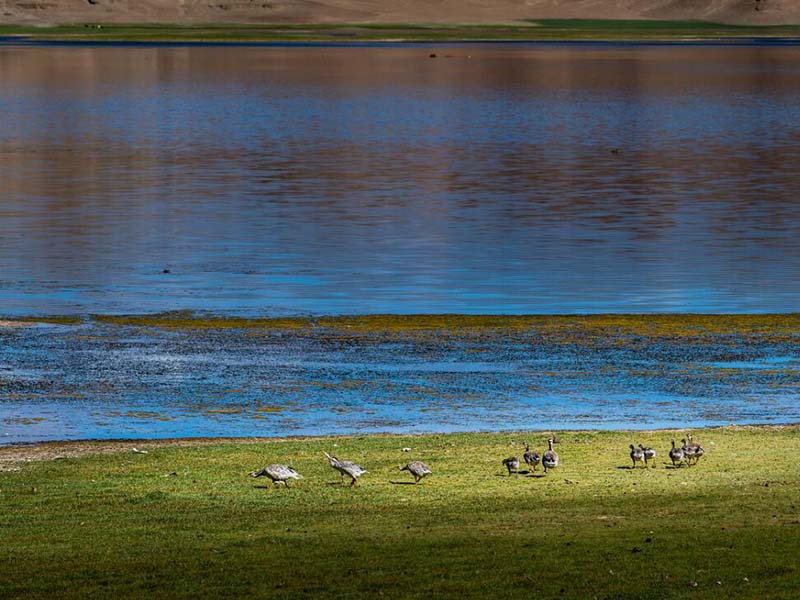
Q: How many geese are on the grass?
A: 11